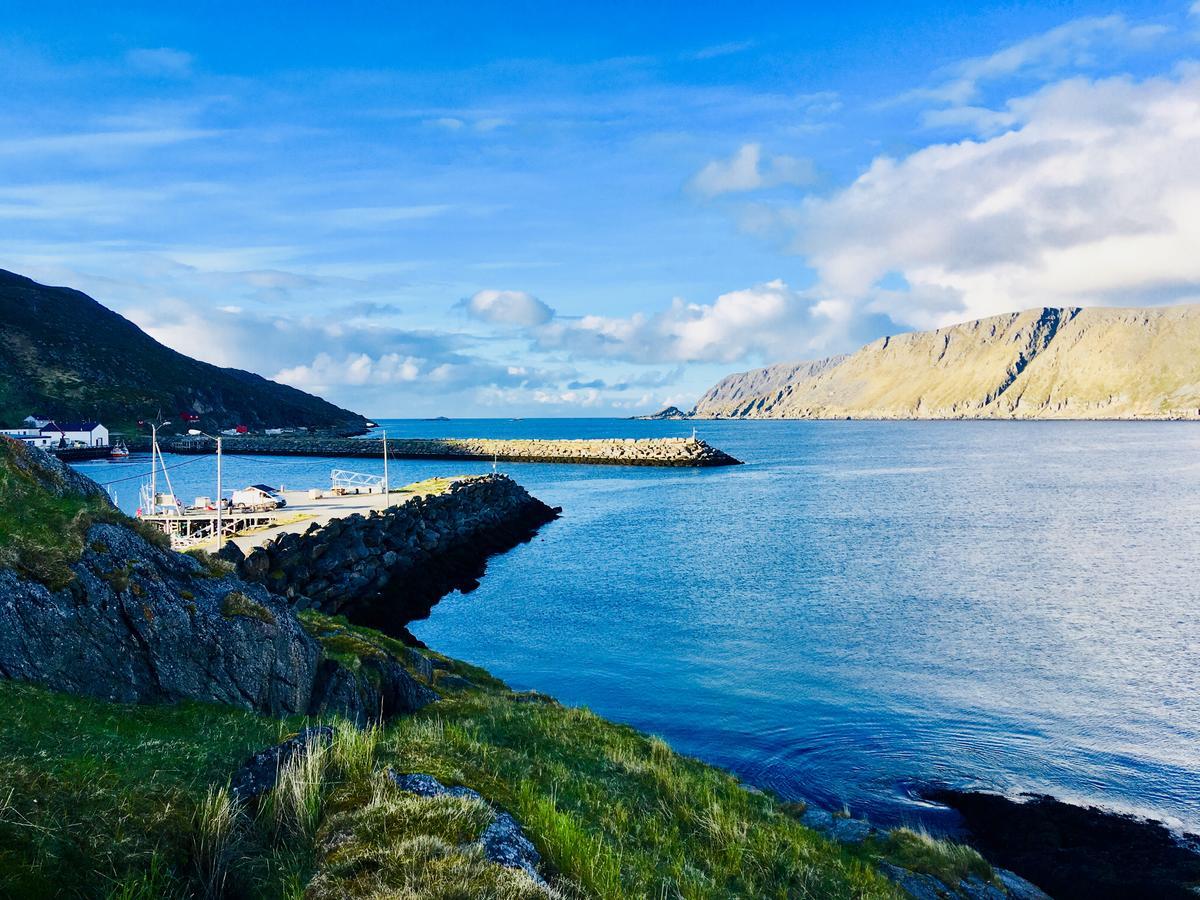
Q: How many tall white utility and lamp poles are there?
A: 3